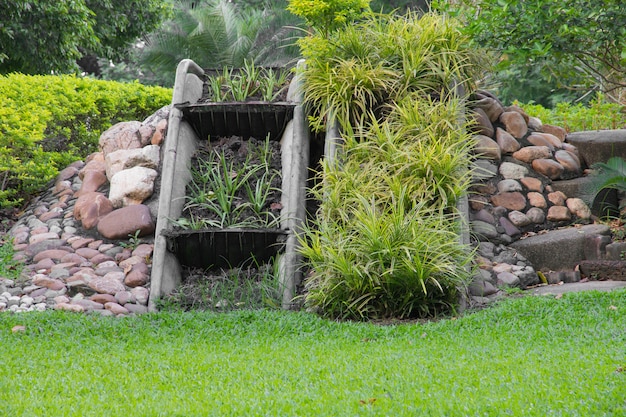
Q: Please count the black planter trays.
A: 2